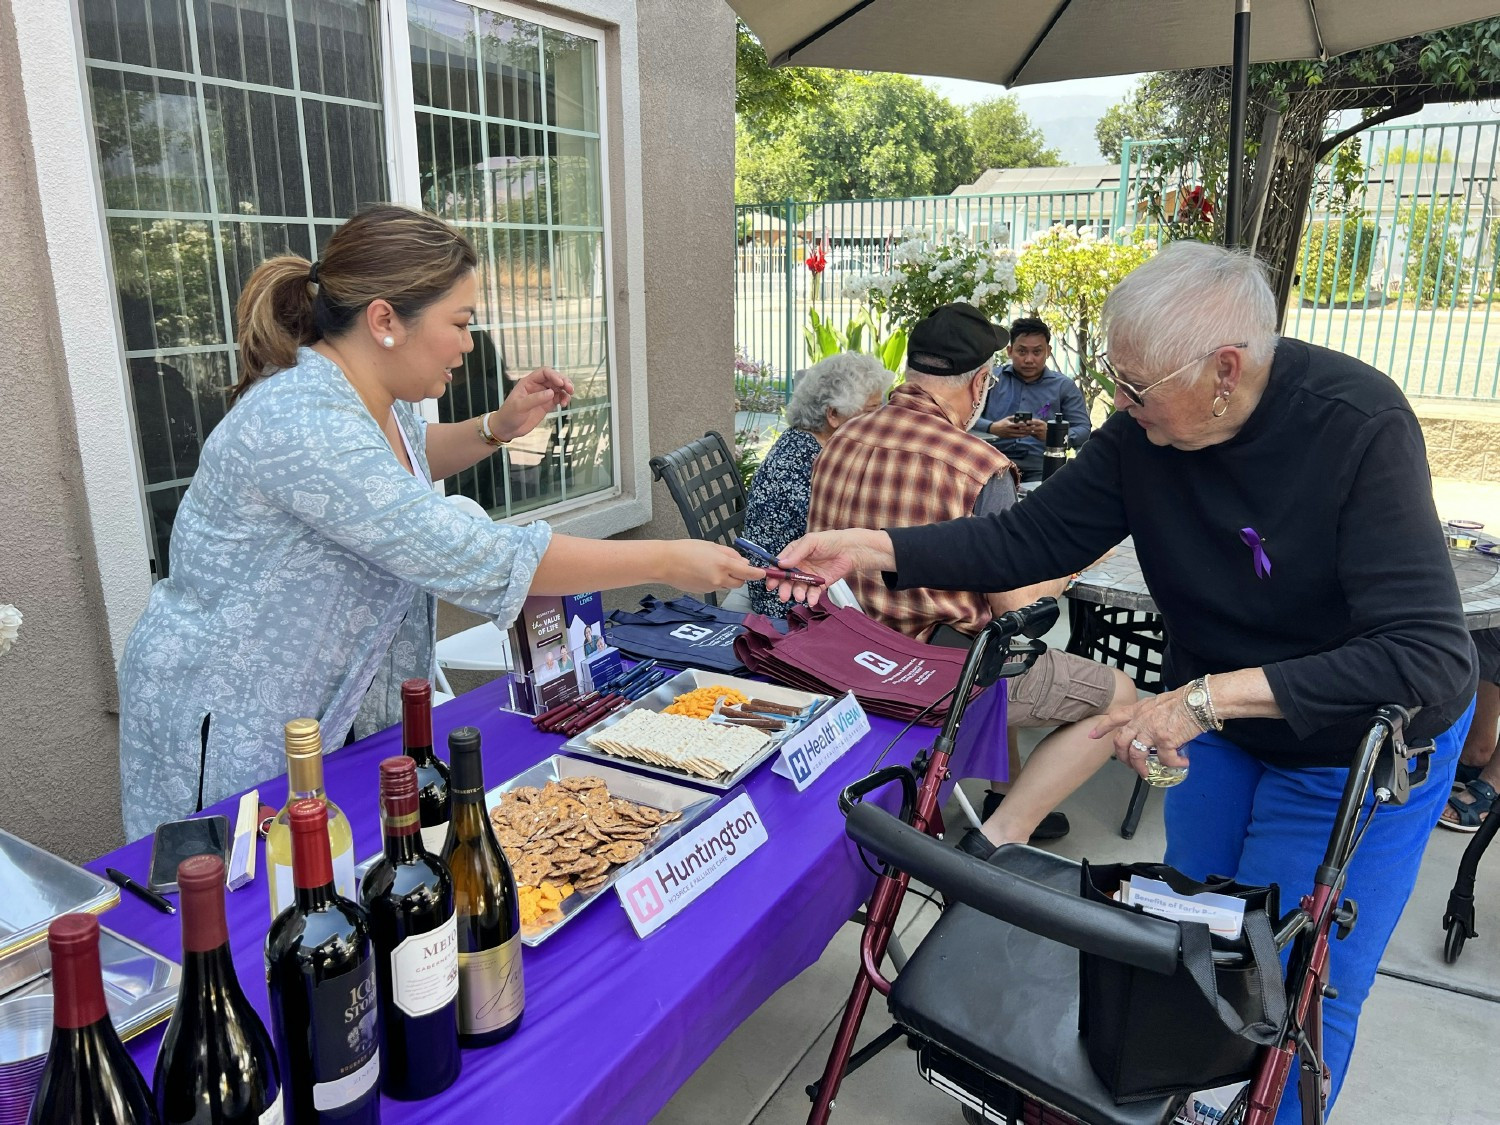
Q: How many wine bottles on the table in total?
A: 7